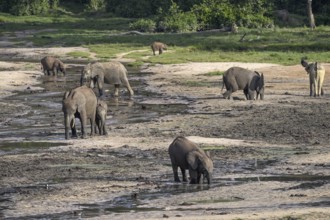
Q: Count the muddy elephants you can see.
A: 8